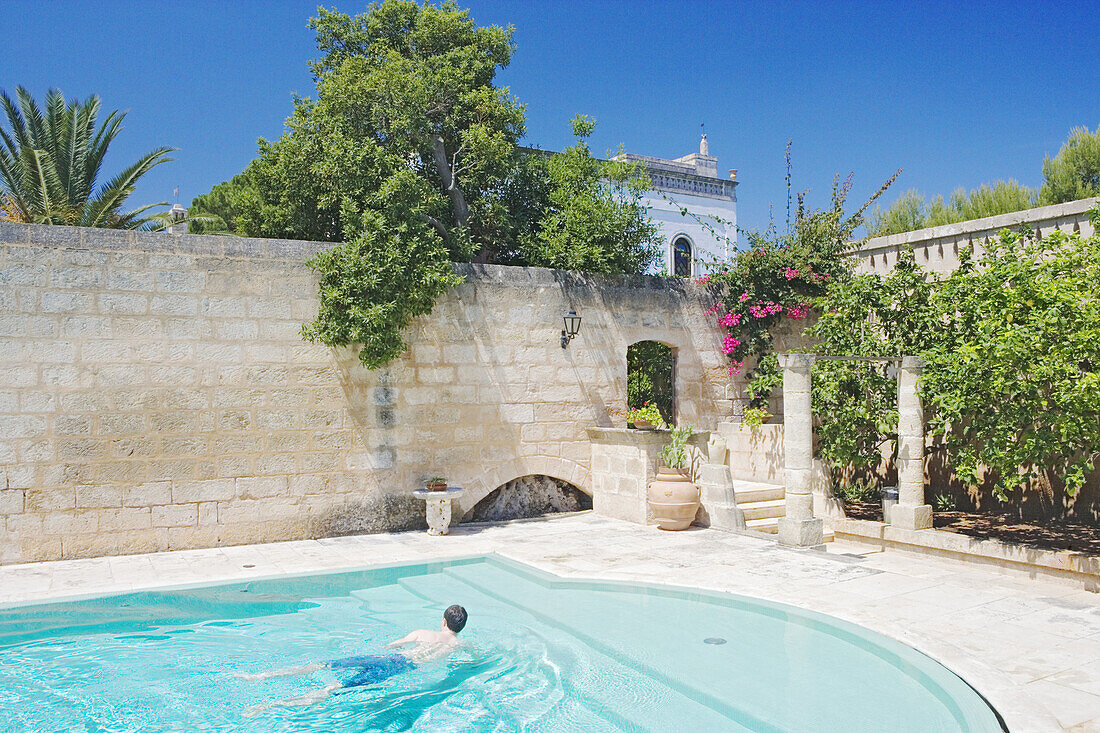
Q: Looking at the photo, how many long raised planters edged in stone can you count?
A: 1